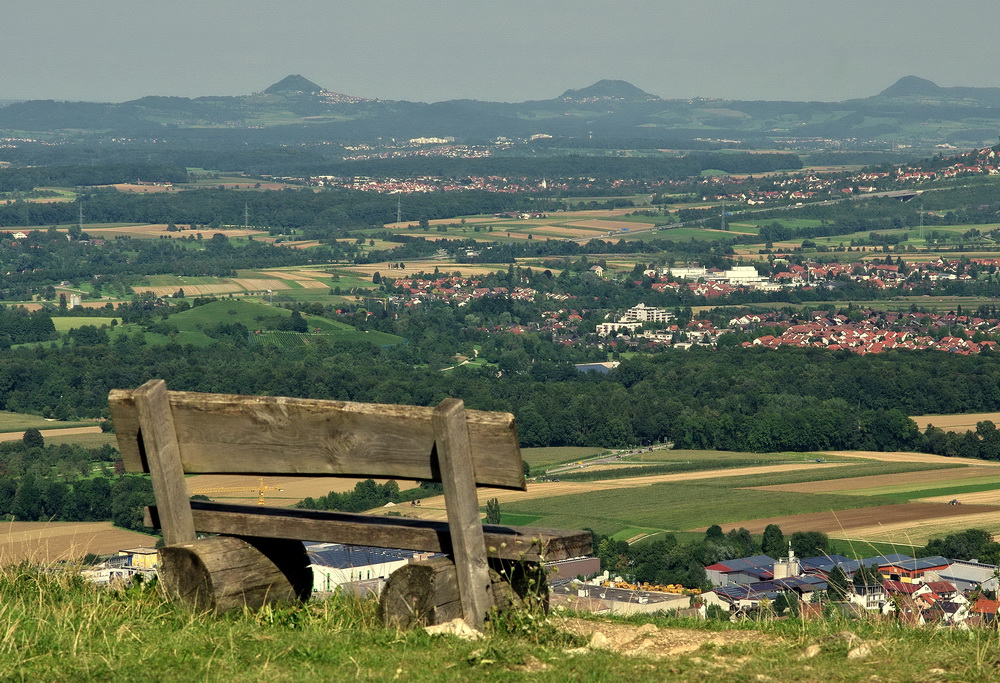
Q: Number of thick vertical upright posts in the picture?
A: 2